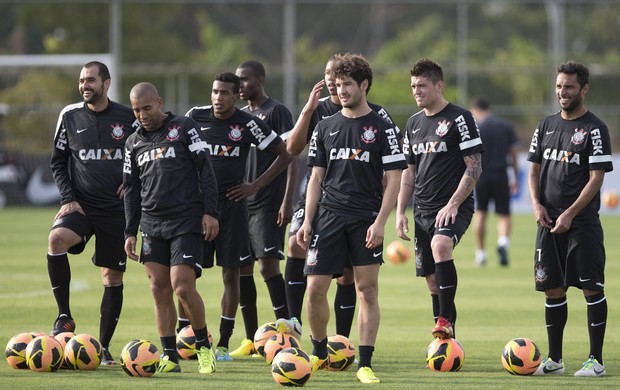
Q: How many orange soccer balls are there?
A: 15